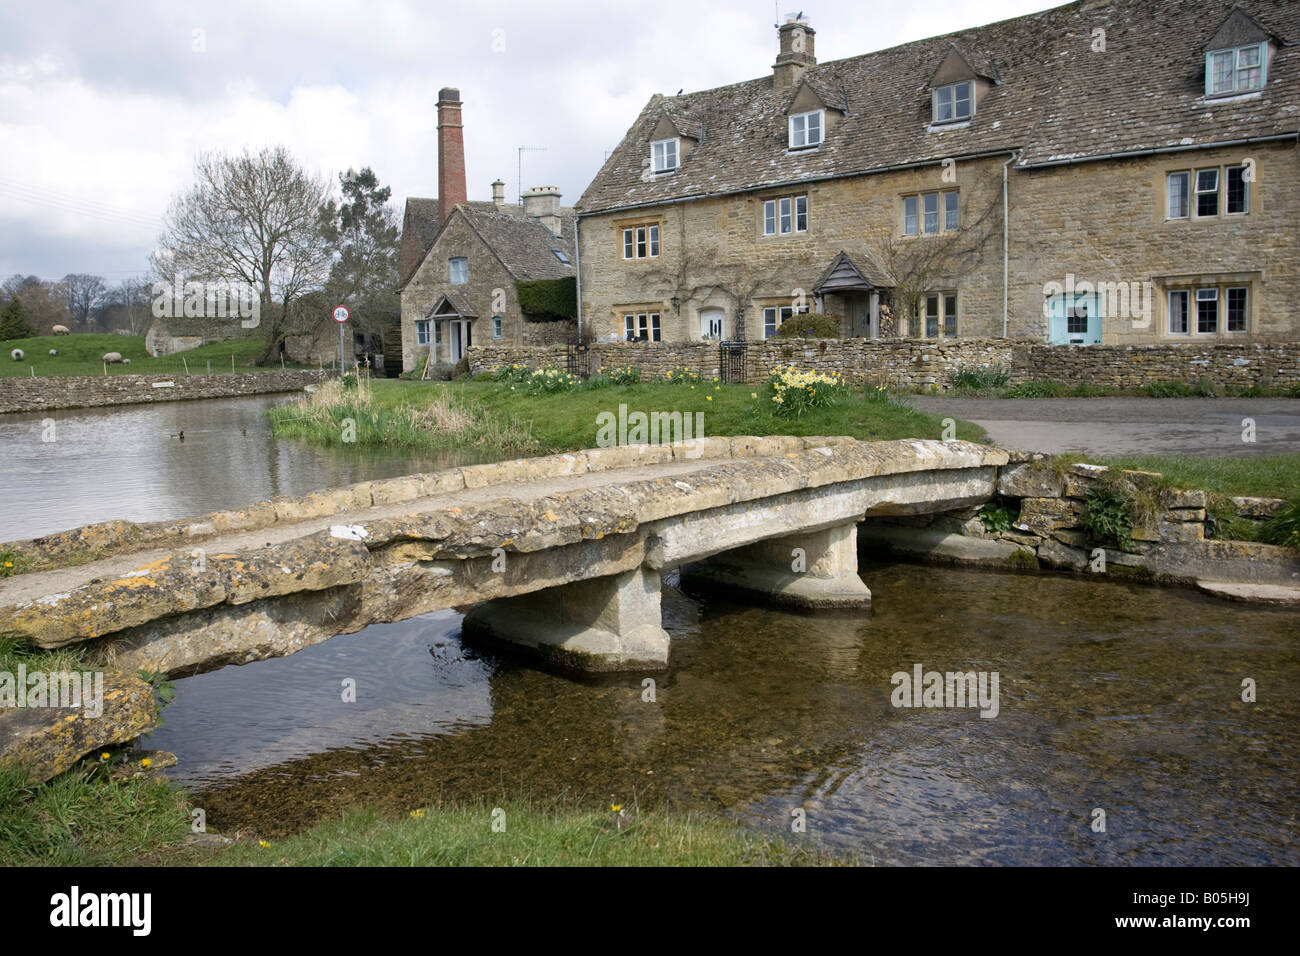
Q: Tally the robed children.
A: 0